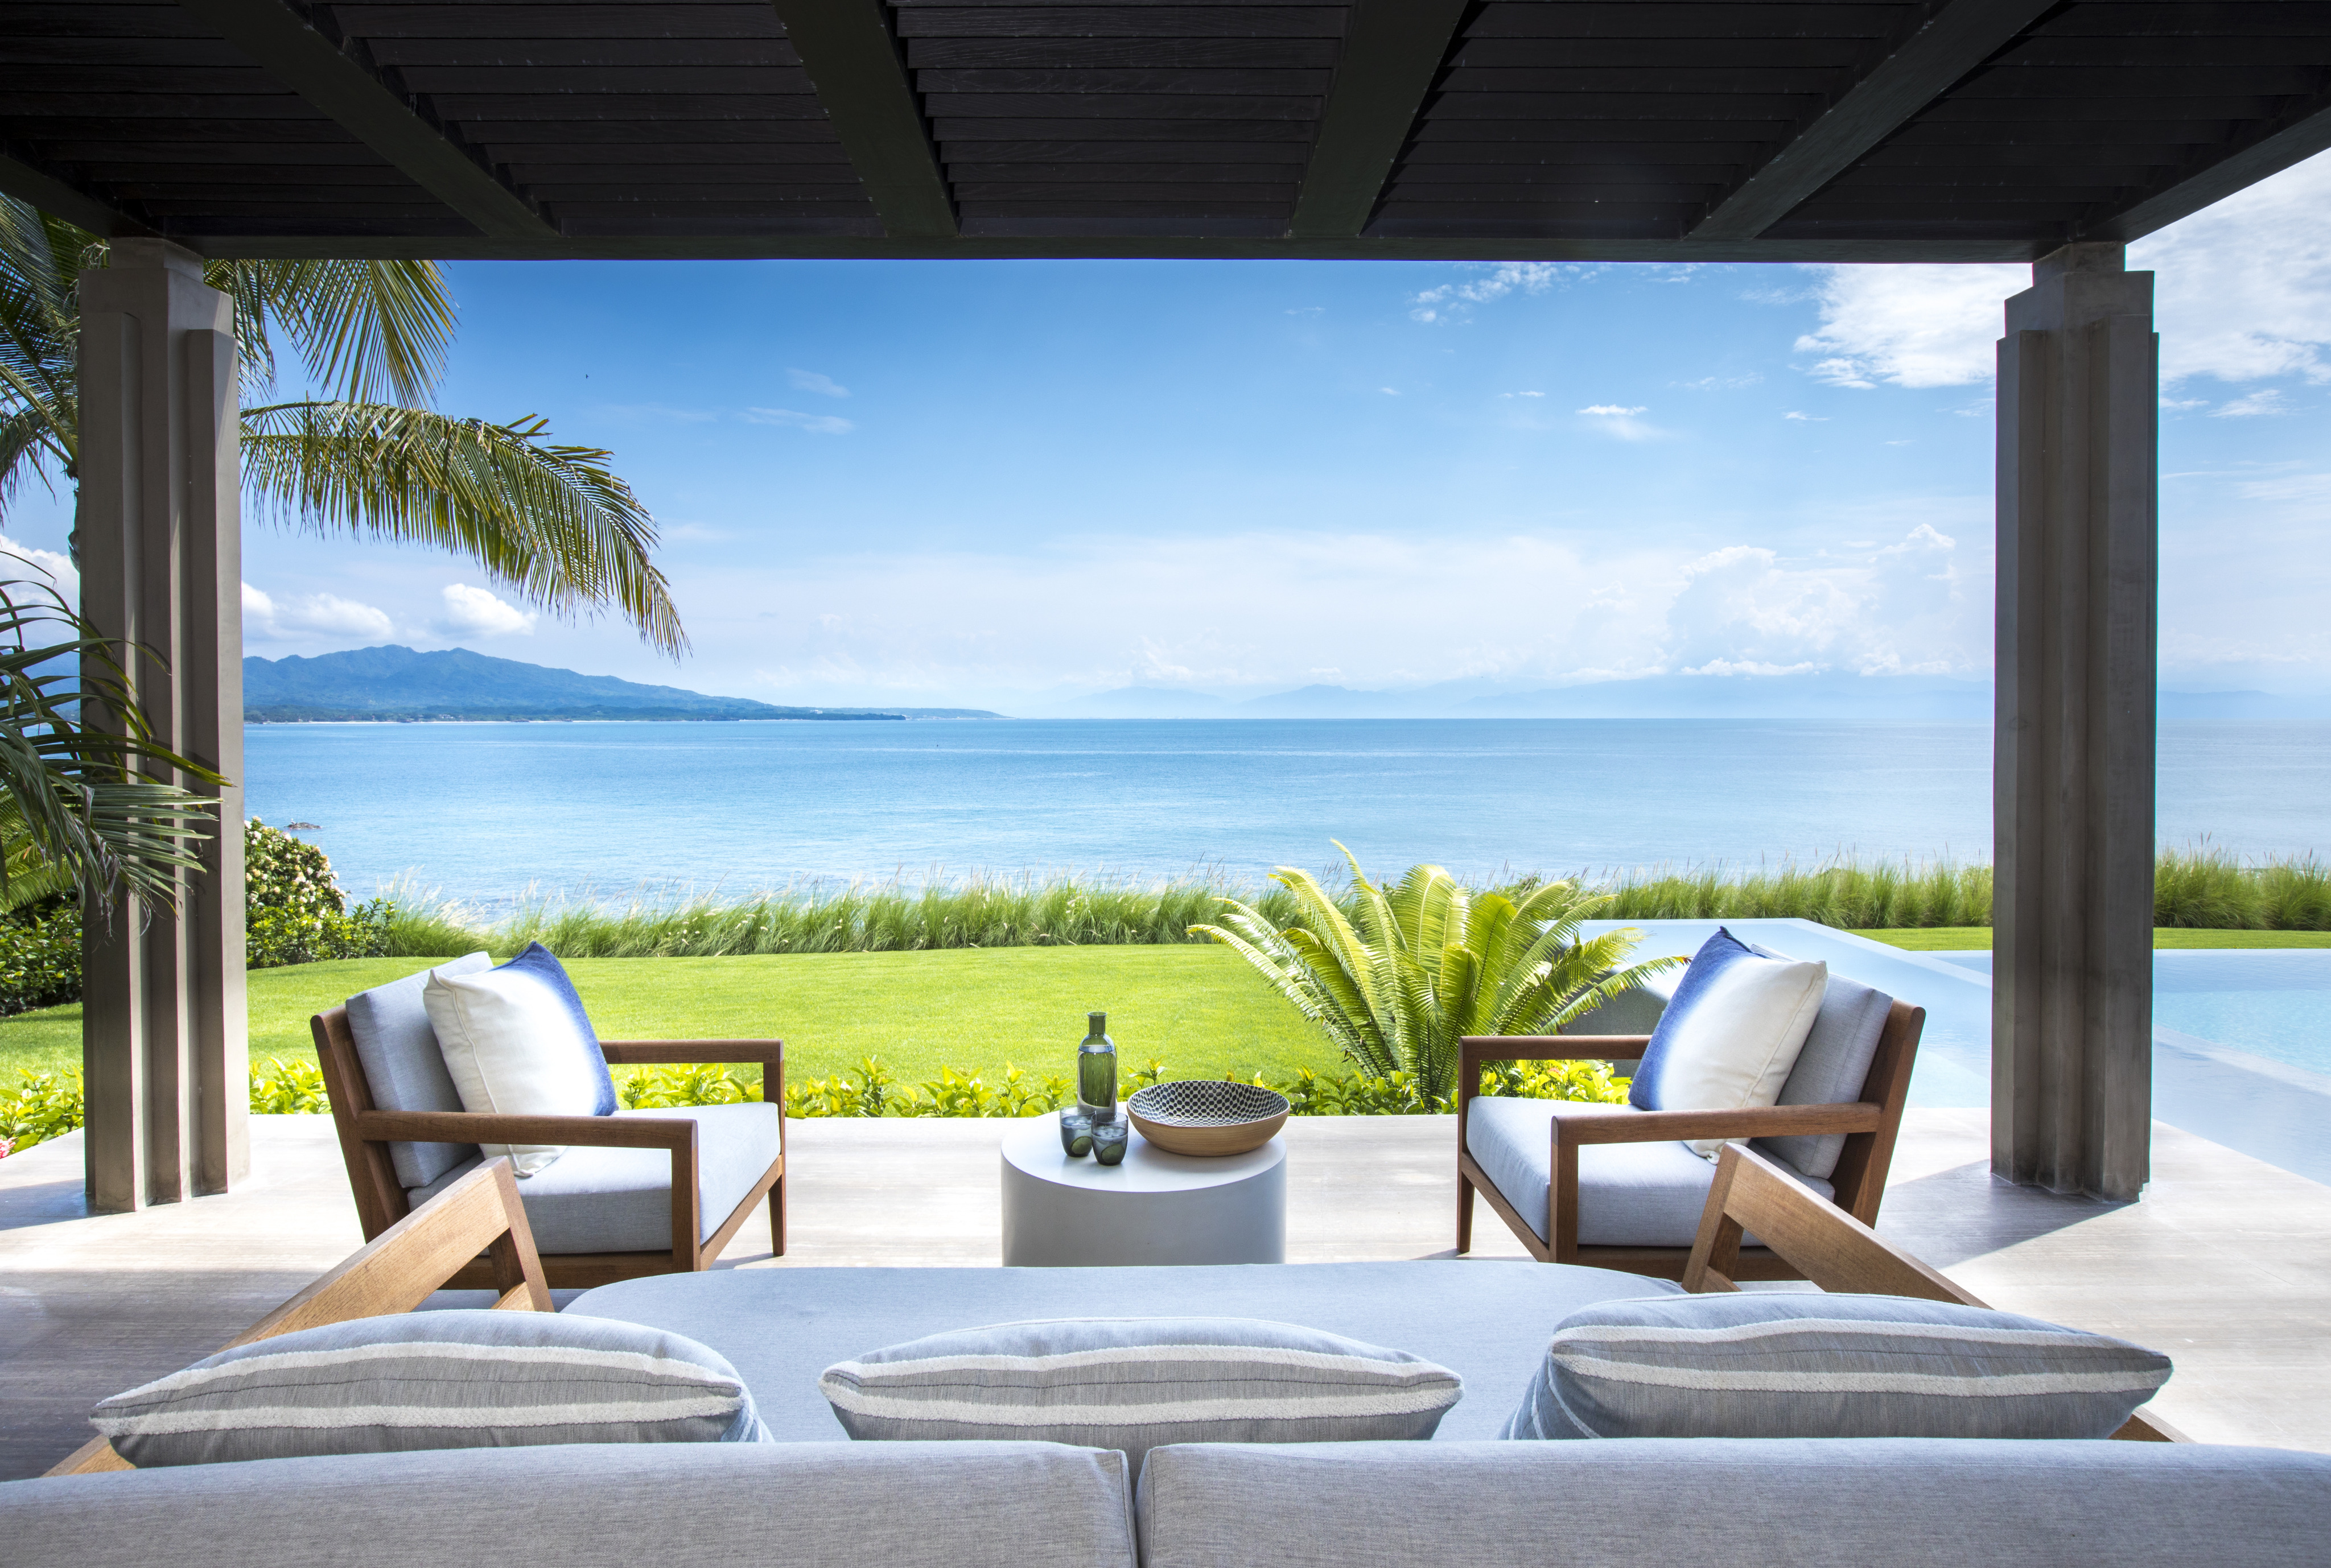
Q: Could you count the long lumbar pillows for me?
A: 3